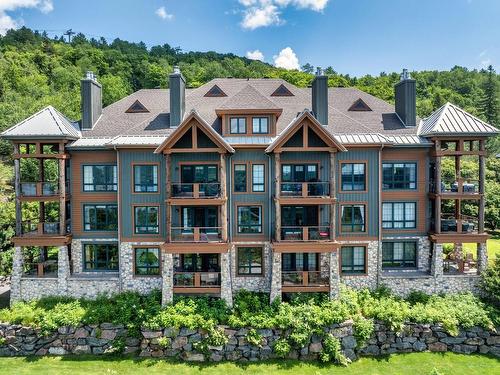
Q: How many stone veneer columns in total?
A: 8